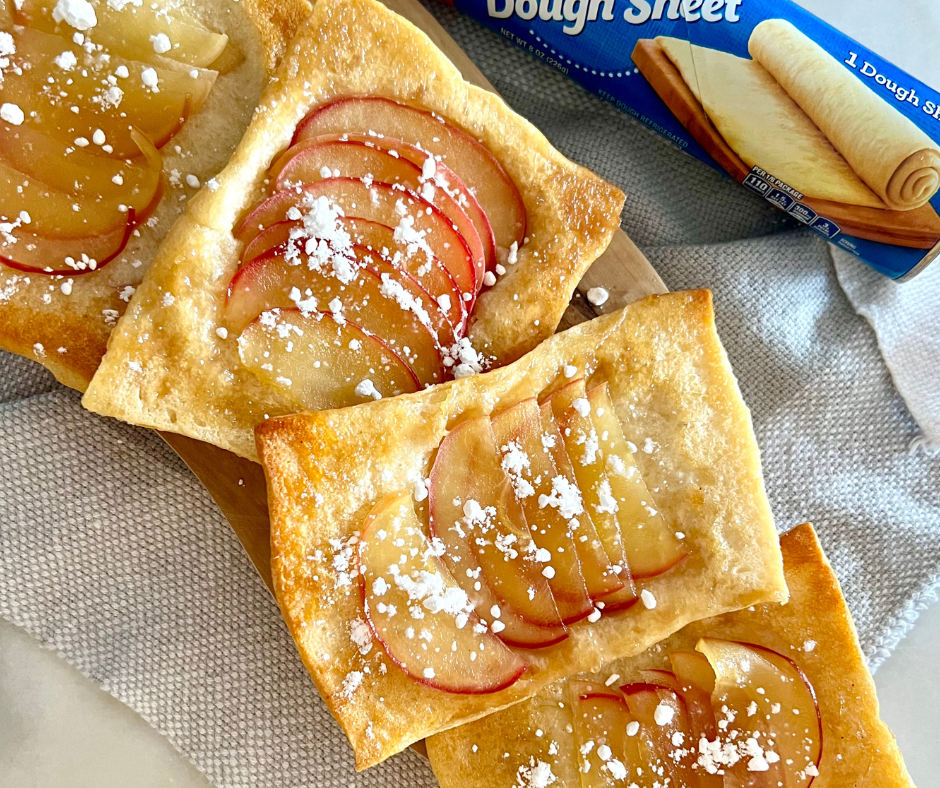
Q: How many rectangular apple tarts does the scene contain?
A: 4